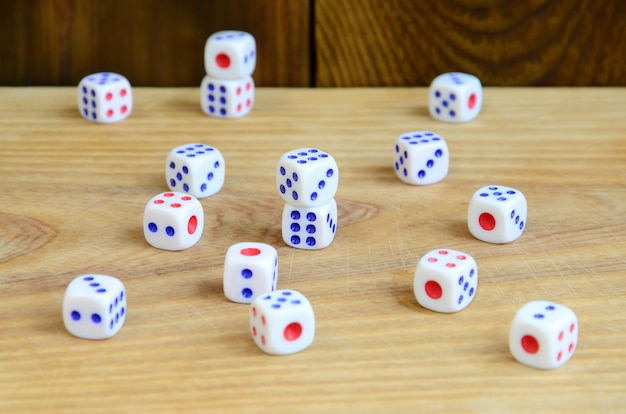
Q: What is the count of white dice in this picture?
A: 15